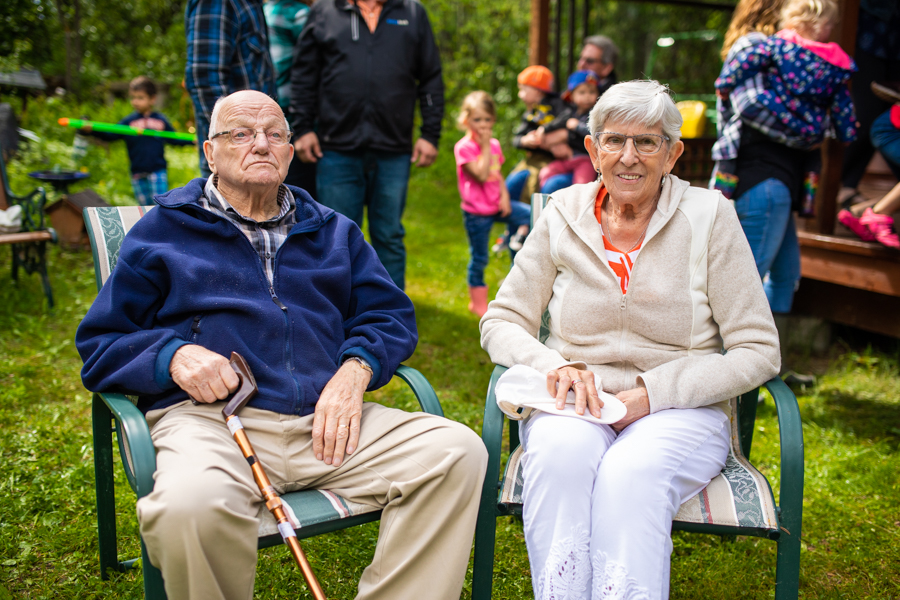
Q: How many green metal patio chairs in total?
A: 2